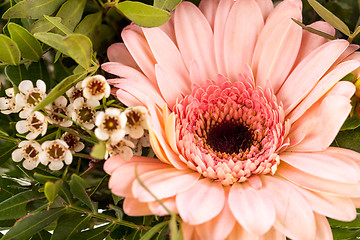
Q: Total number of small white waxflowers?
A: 13